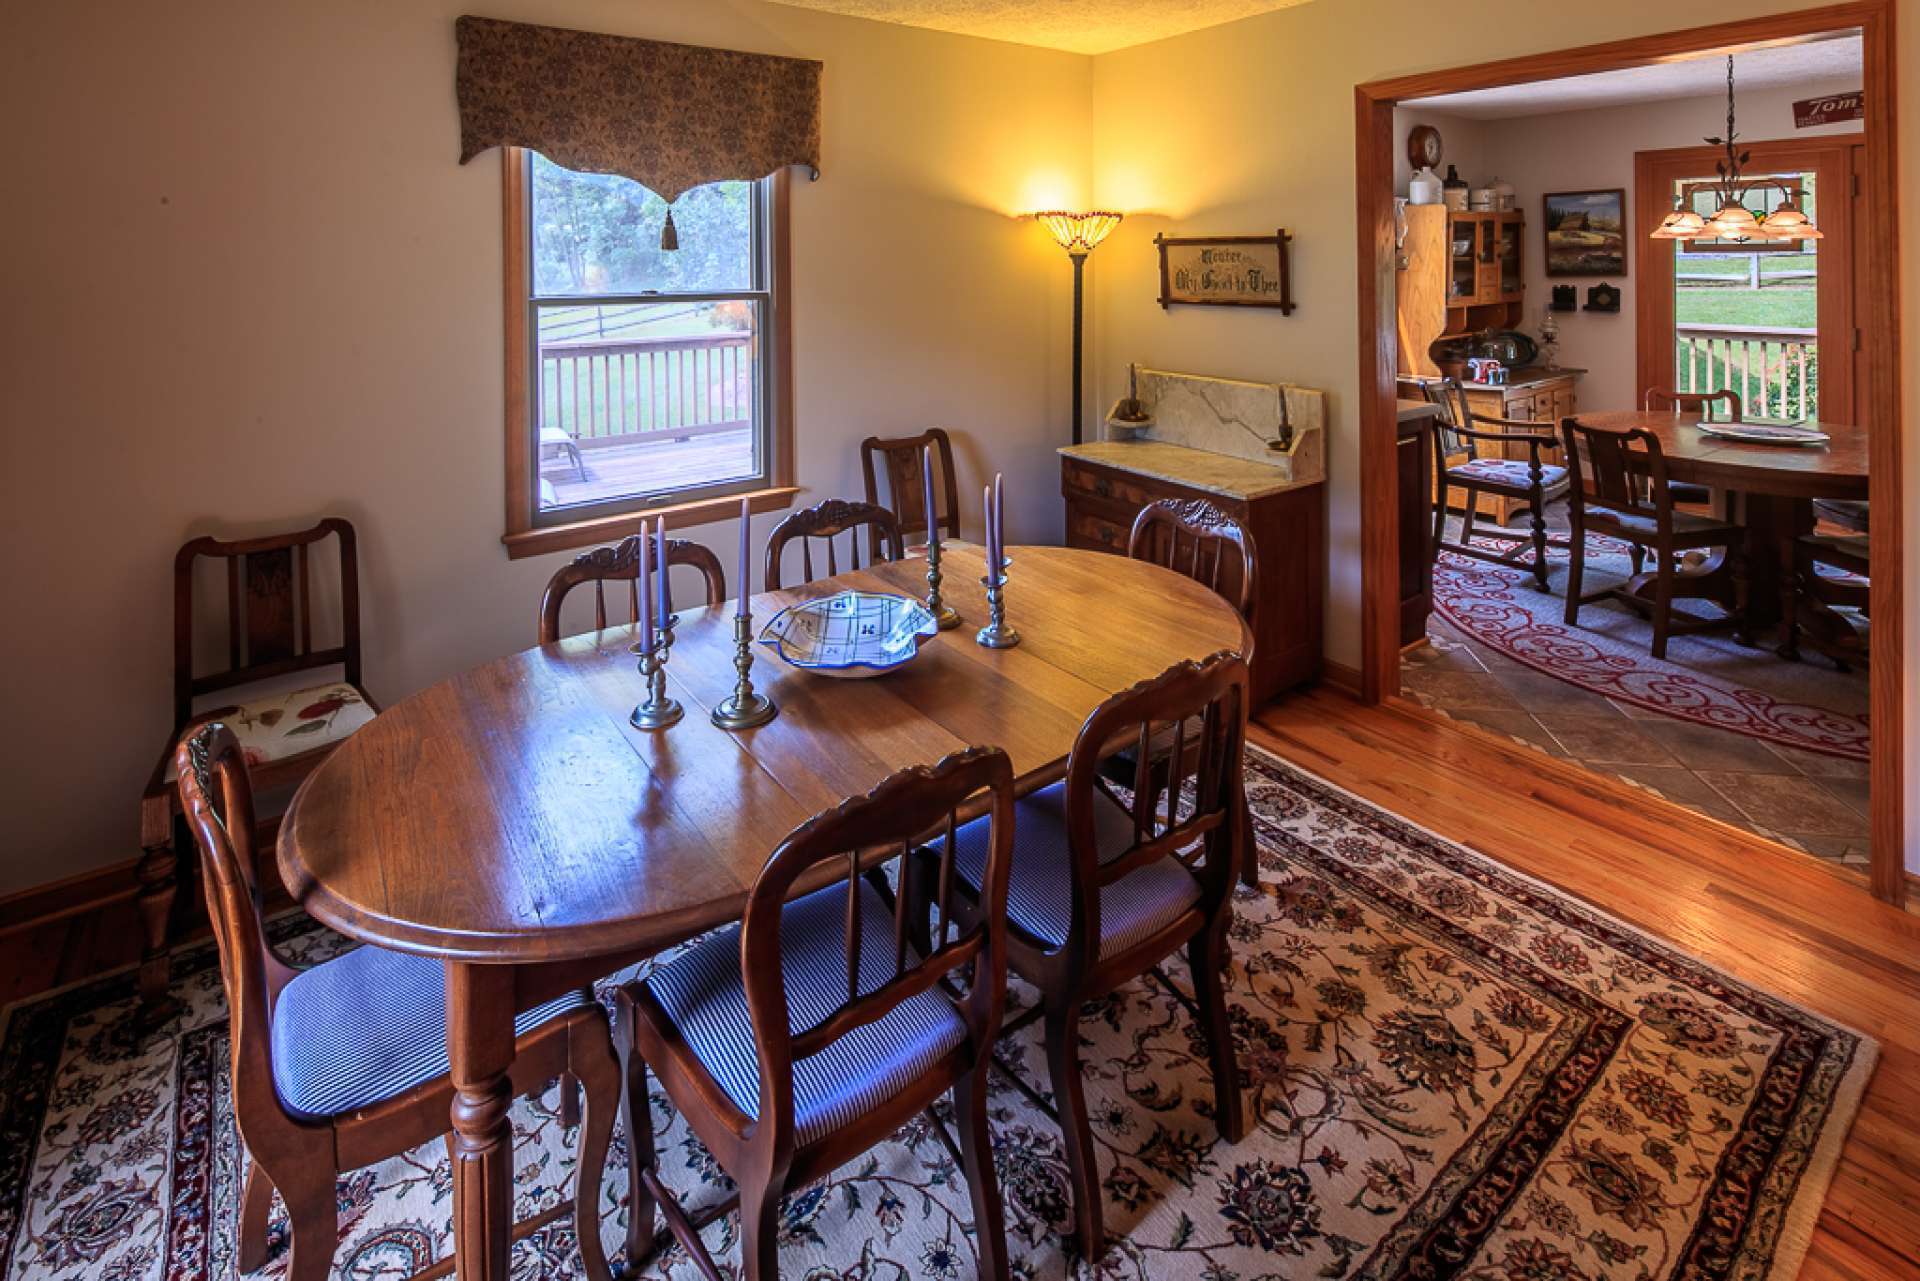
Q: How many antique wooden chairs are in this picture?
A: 12